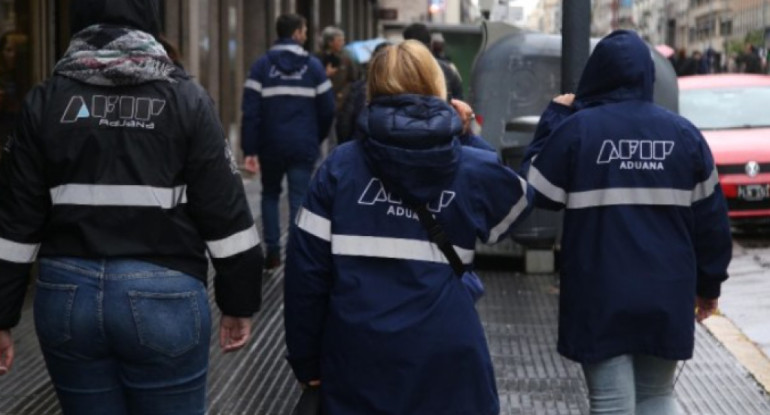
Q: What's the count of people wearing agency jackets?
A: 4